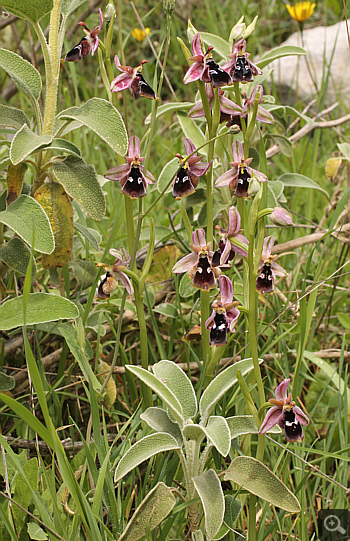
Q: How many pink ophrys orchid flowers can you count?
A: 15